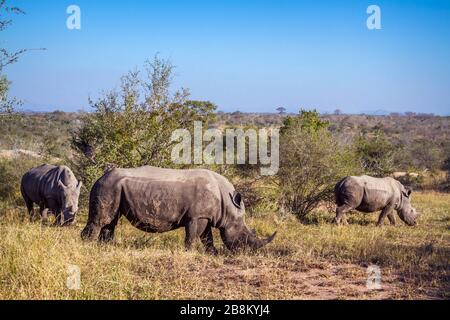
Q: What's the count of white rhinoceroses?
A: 3